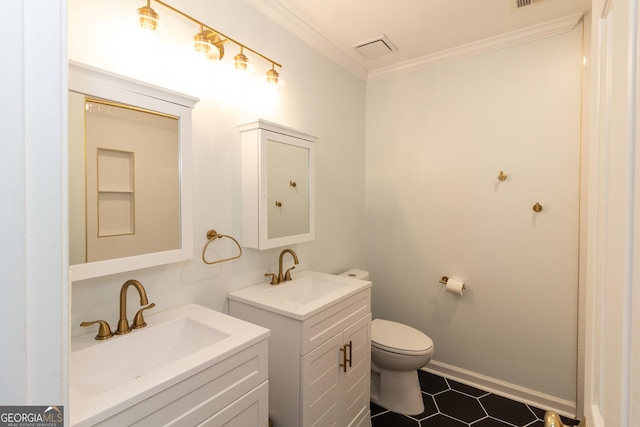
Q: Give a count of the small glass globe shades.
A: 4